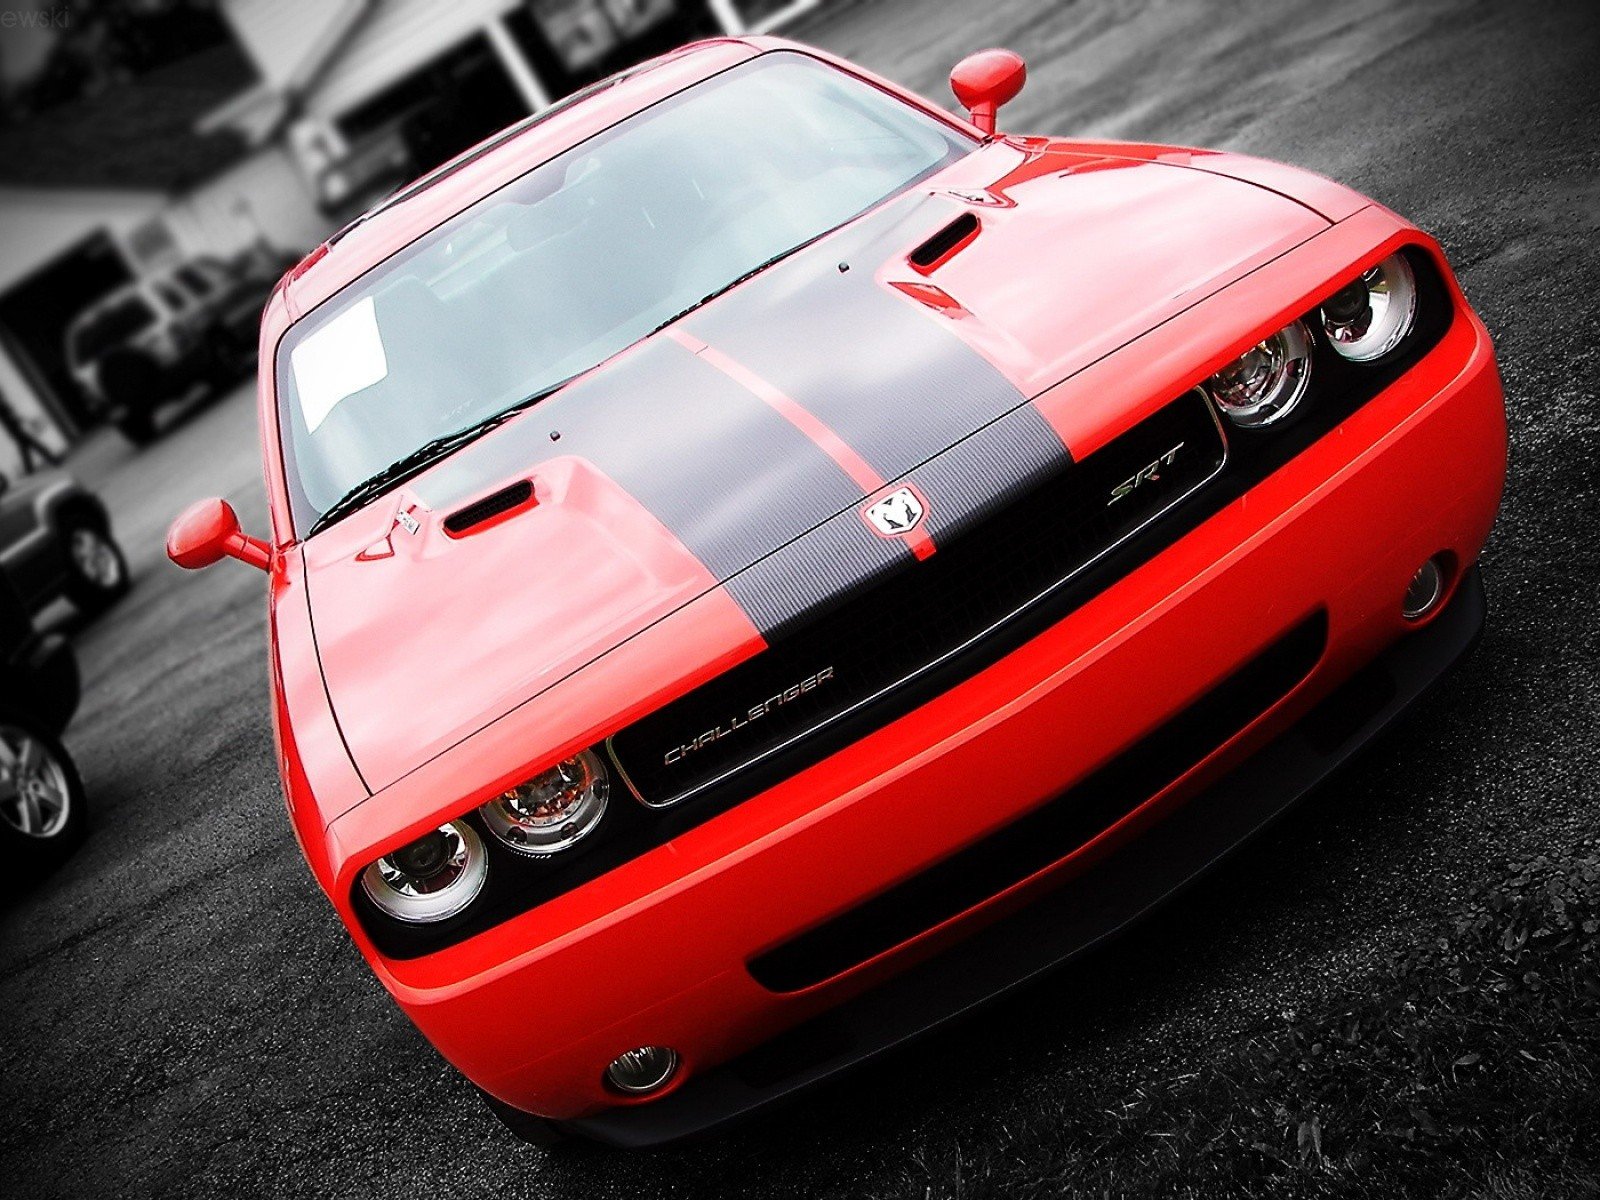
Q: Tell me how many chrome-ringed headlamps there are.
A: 4